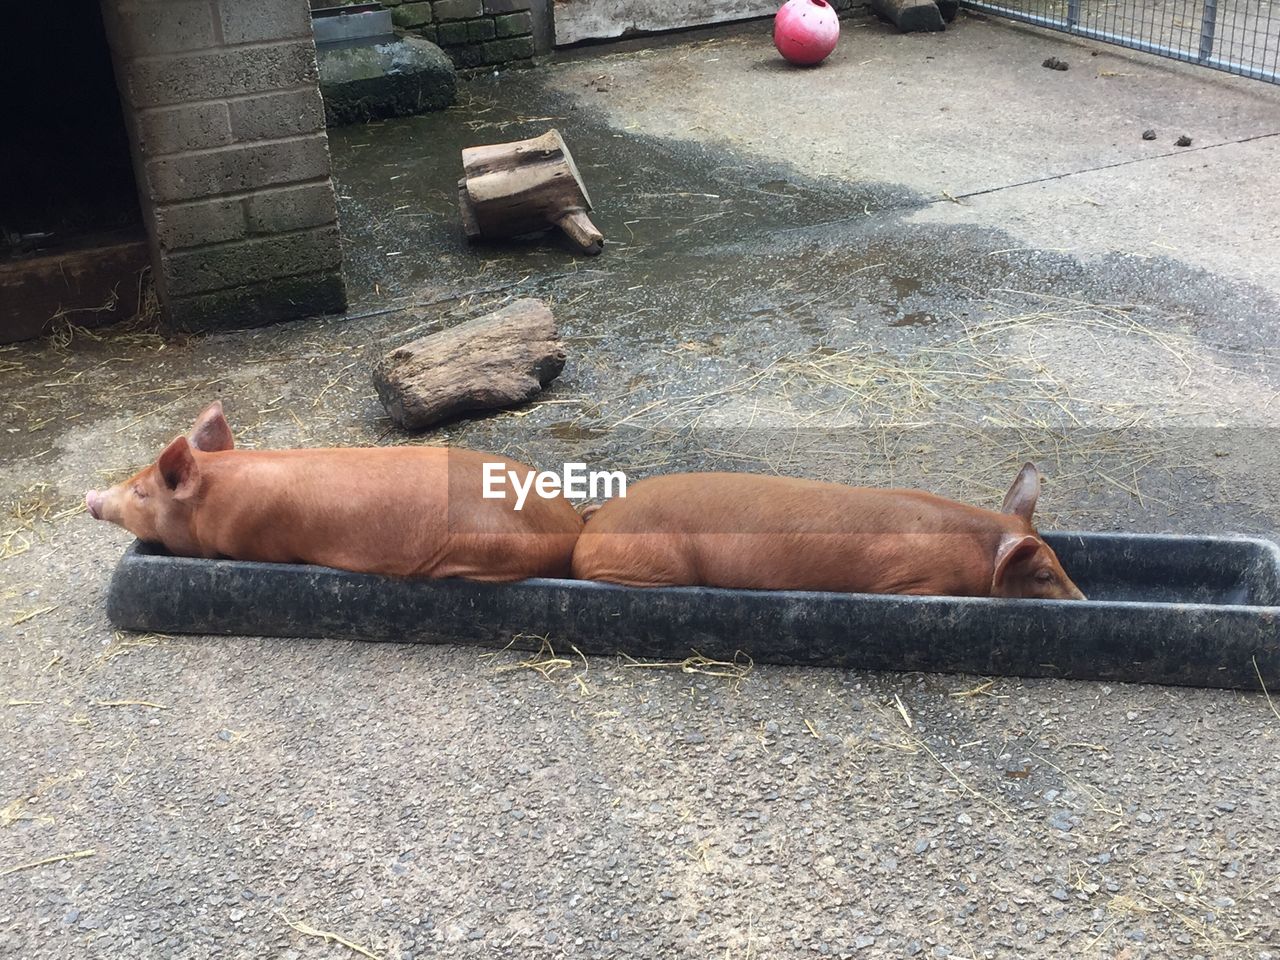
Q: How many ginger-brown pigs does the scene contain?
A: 2